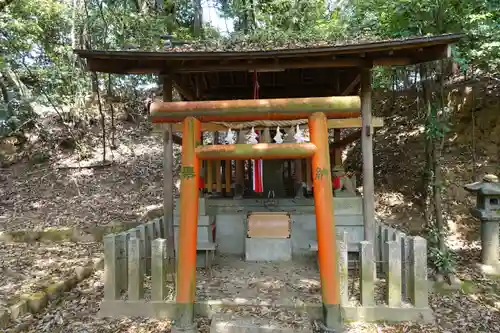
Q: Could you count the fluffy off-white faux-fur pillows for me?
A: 0